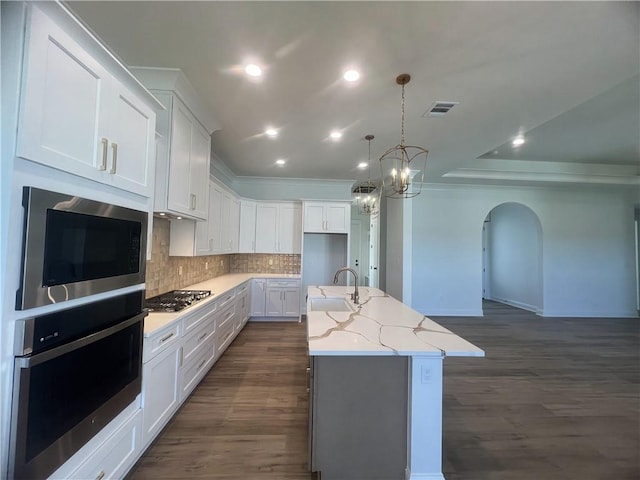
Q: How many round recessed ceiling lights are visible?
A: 7